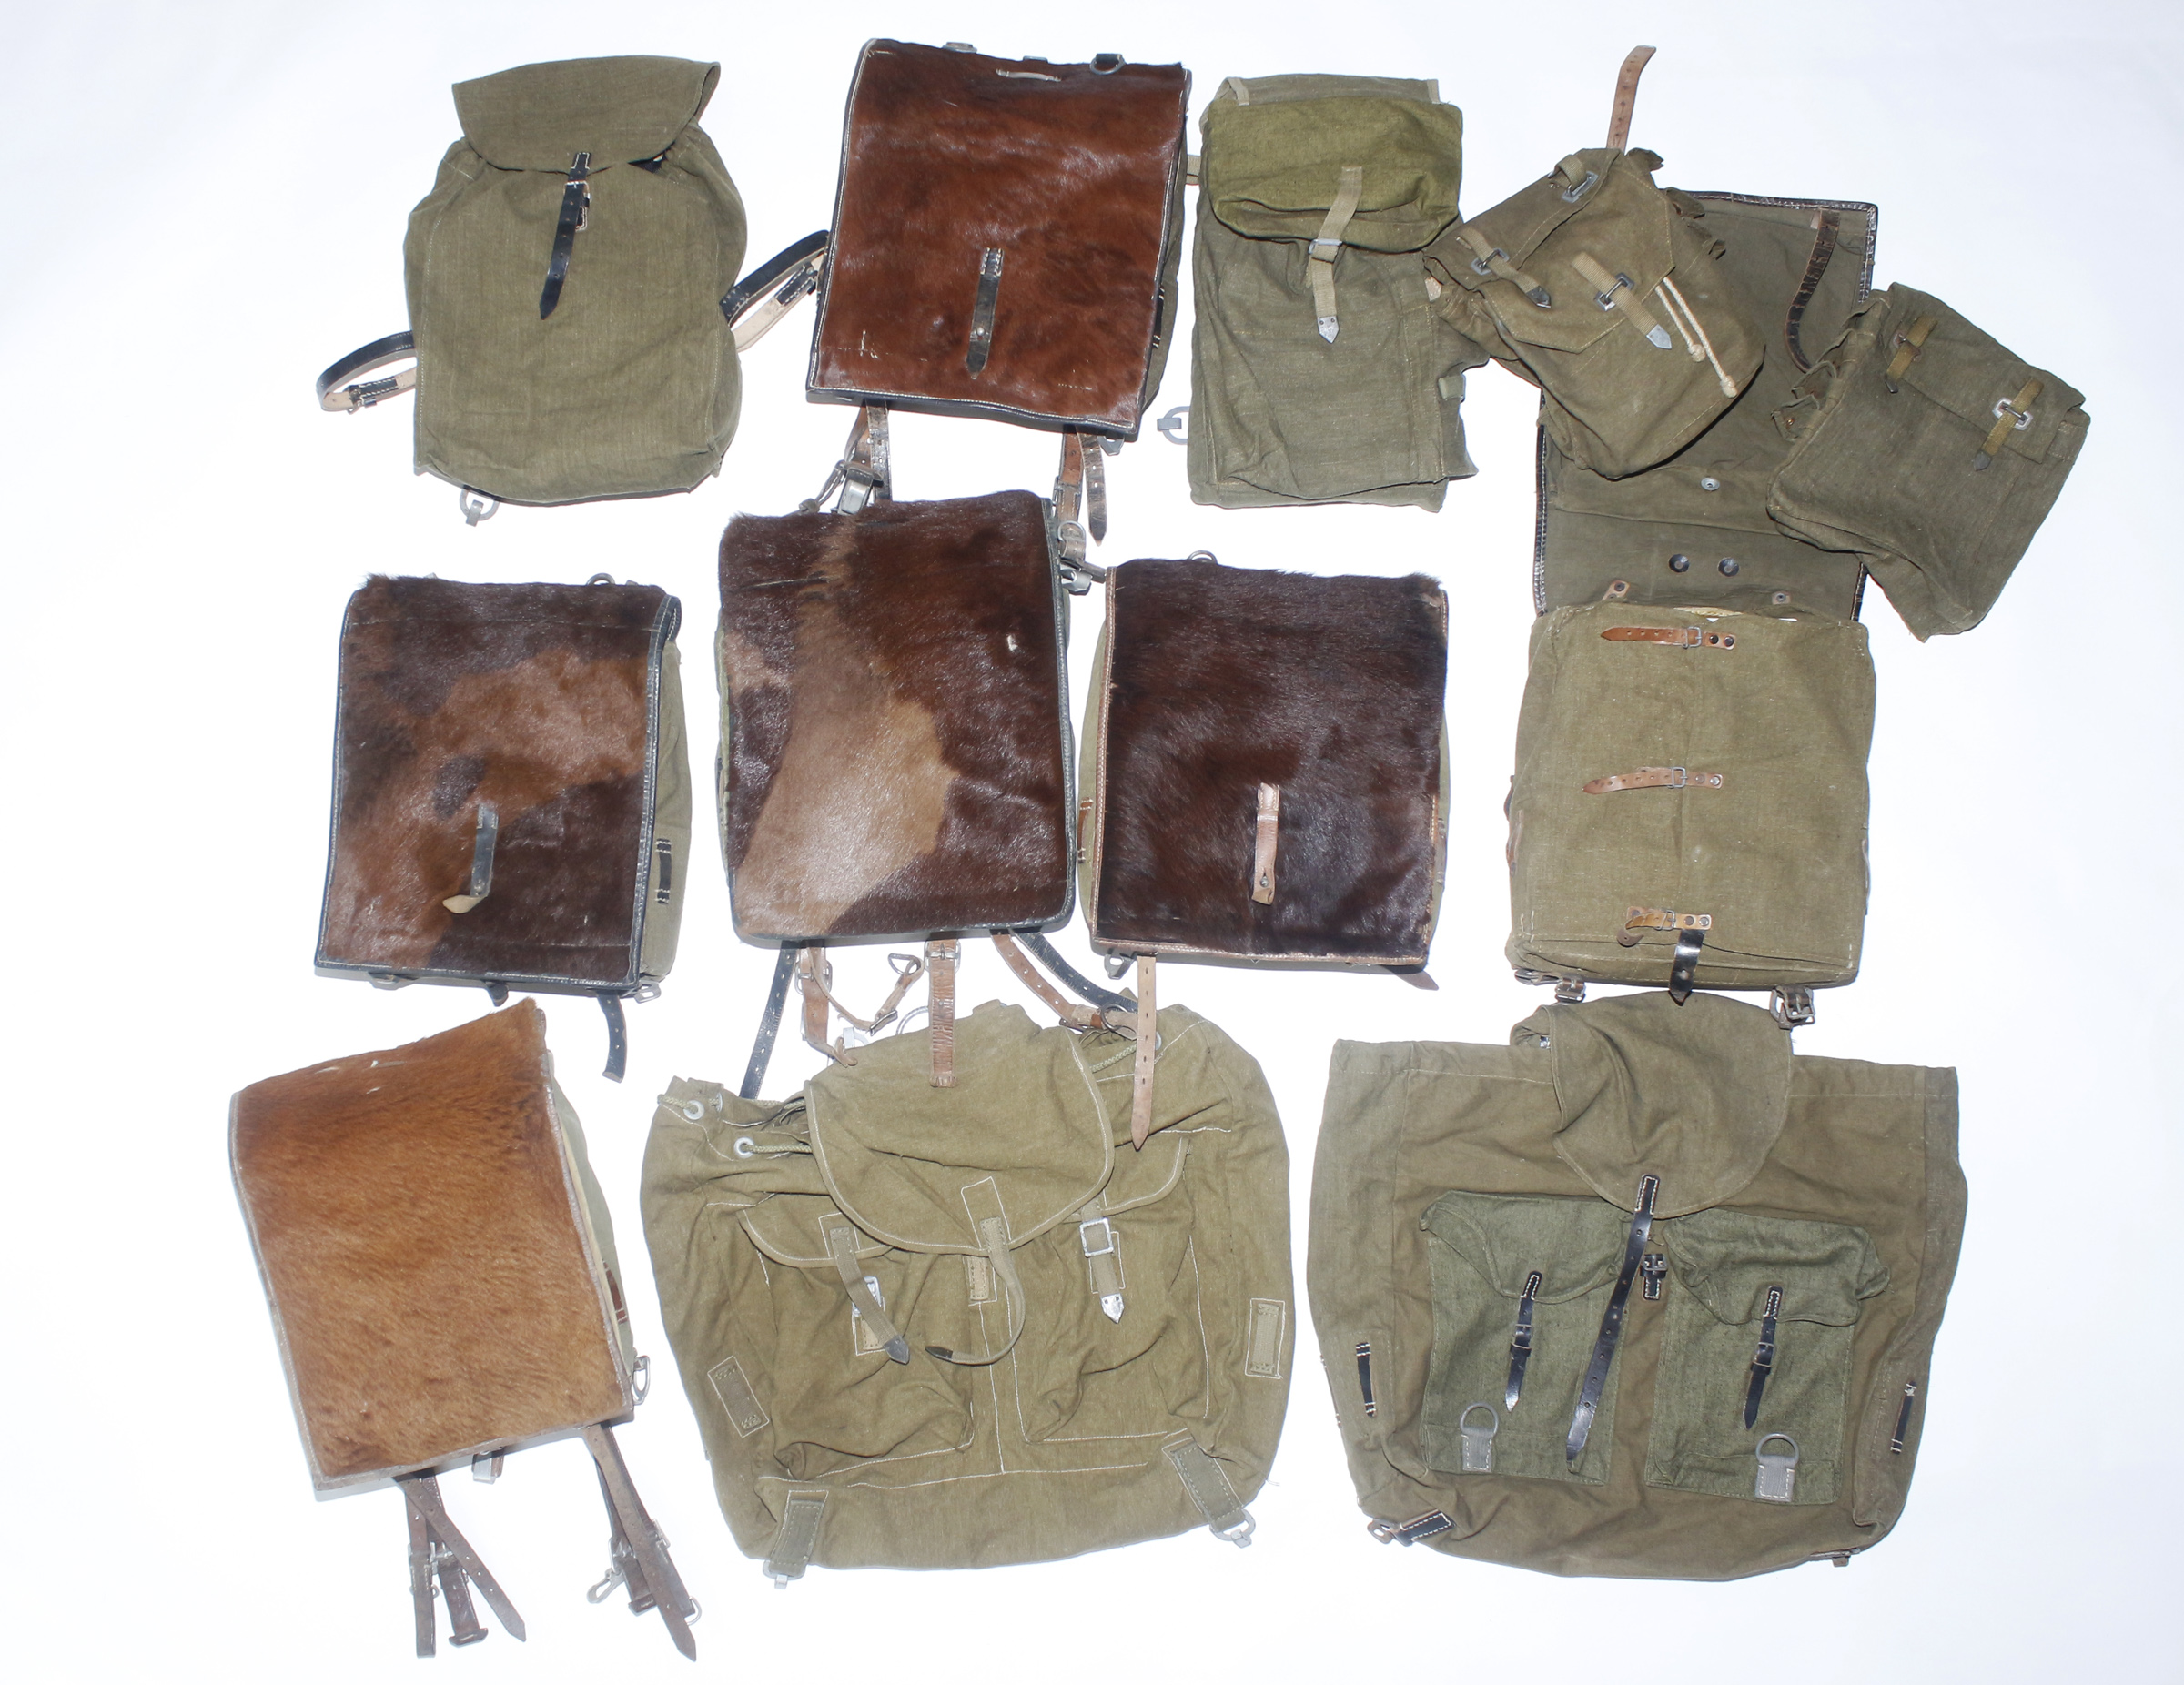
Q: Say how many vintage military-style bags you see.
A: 12